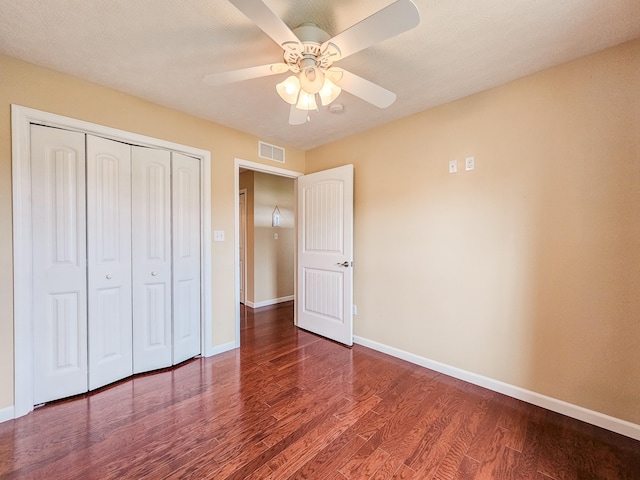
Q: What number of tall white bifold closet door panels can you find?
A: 4